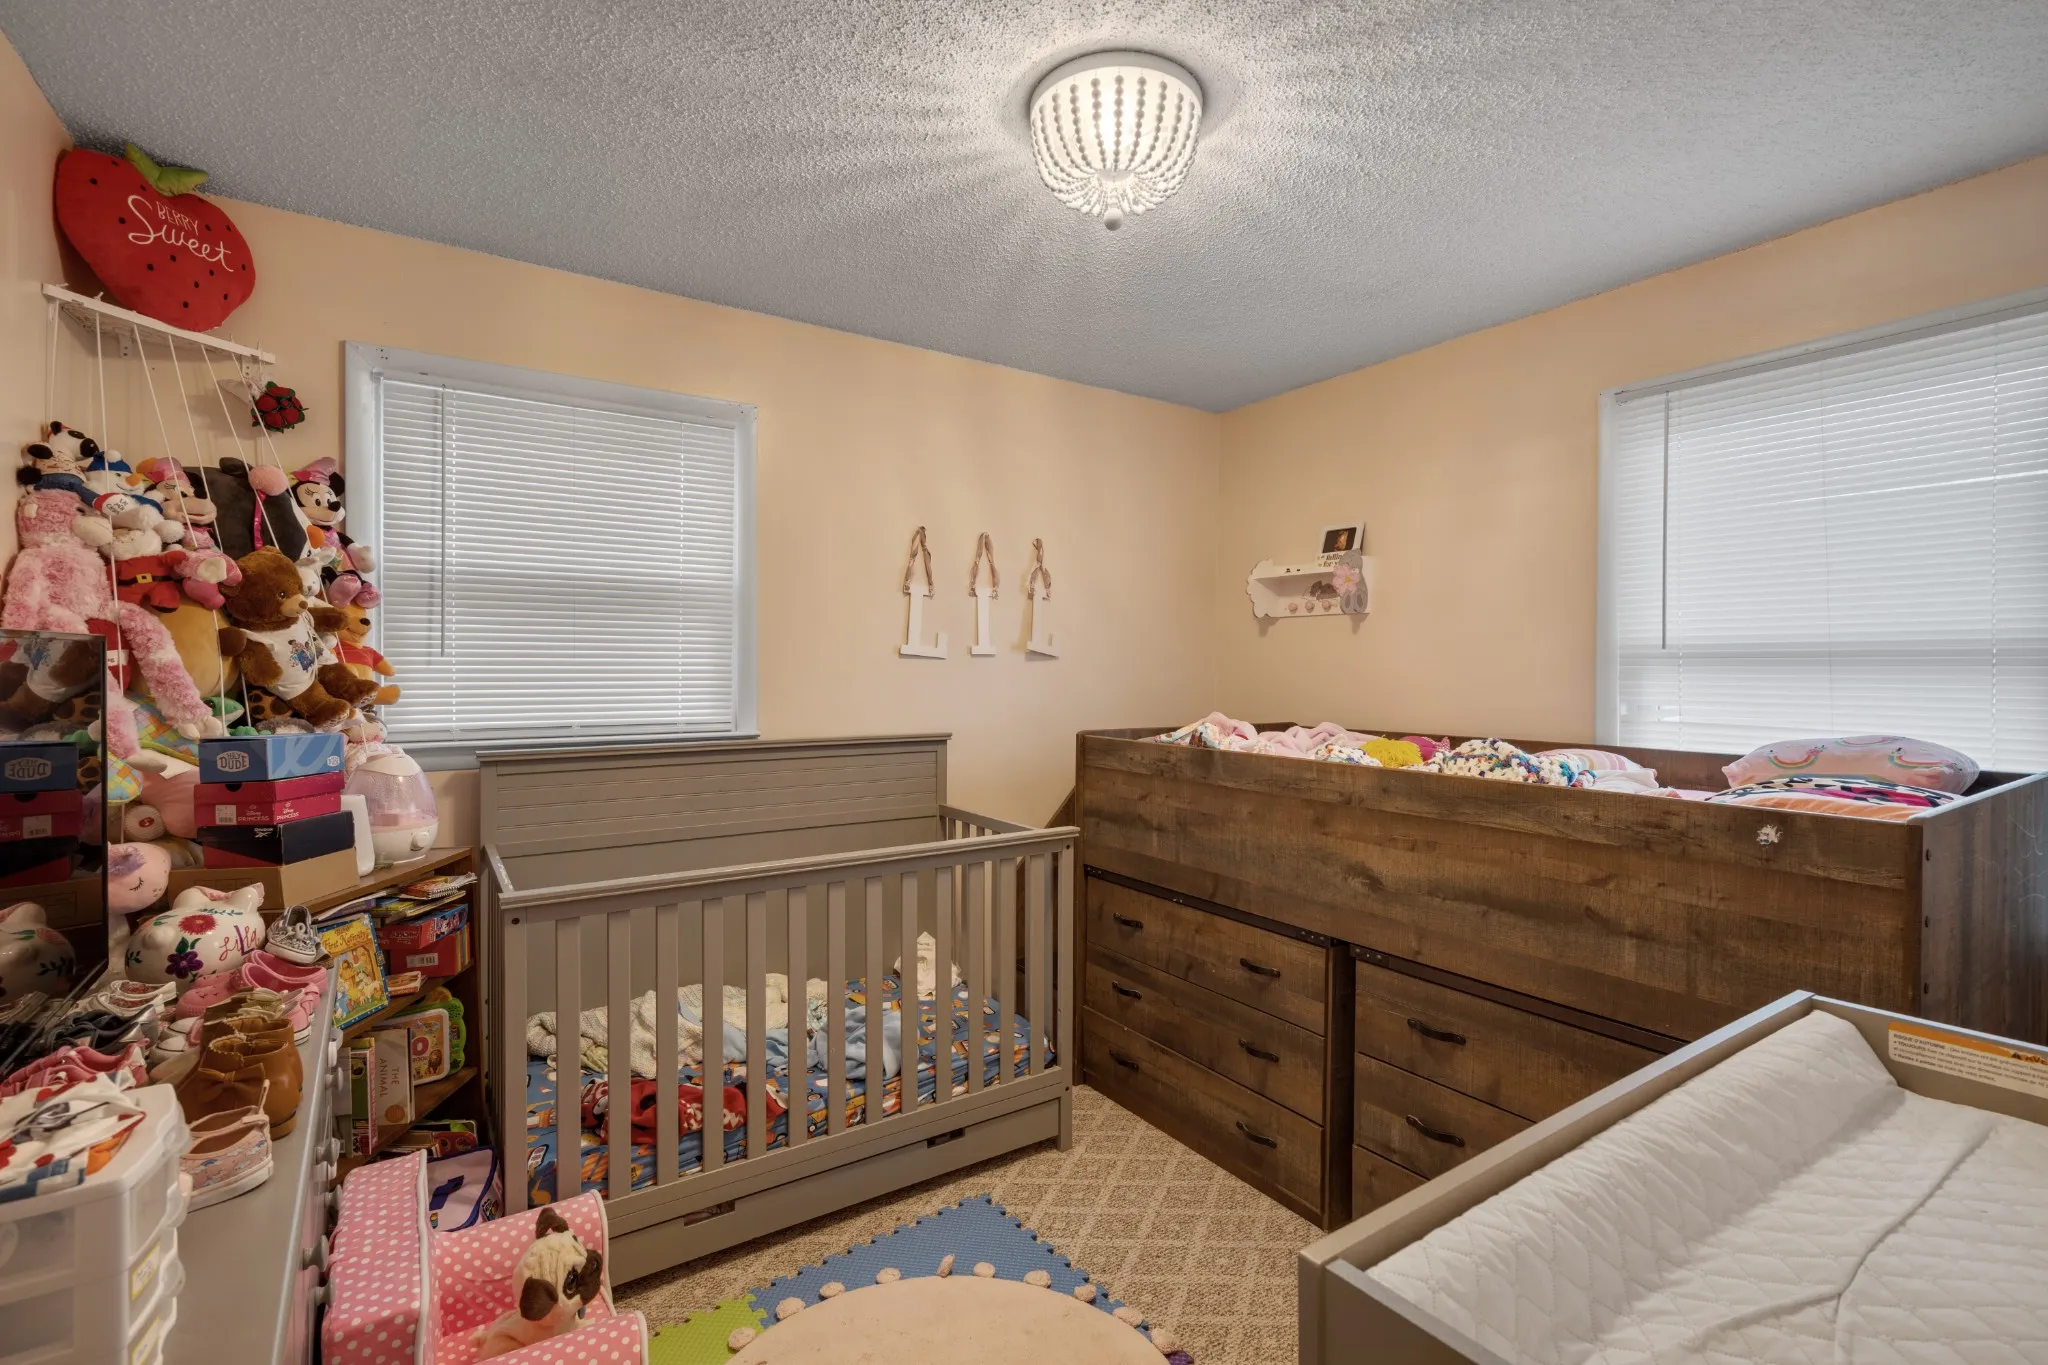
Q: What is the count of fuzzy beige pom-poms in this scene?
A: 10